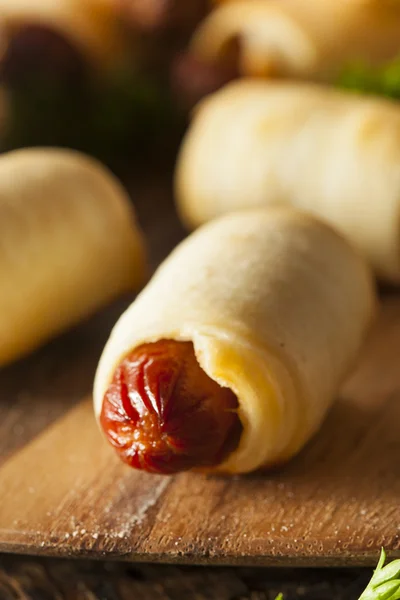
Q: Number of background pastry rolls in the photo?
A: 4